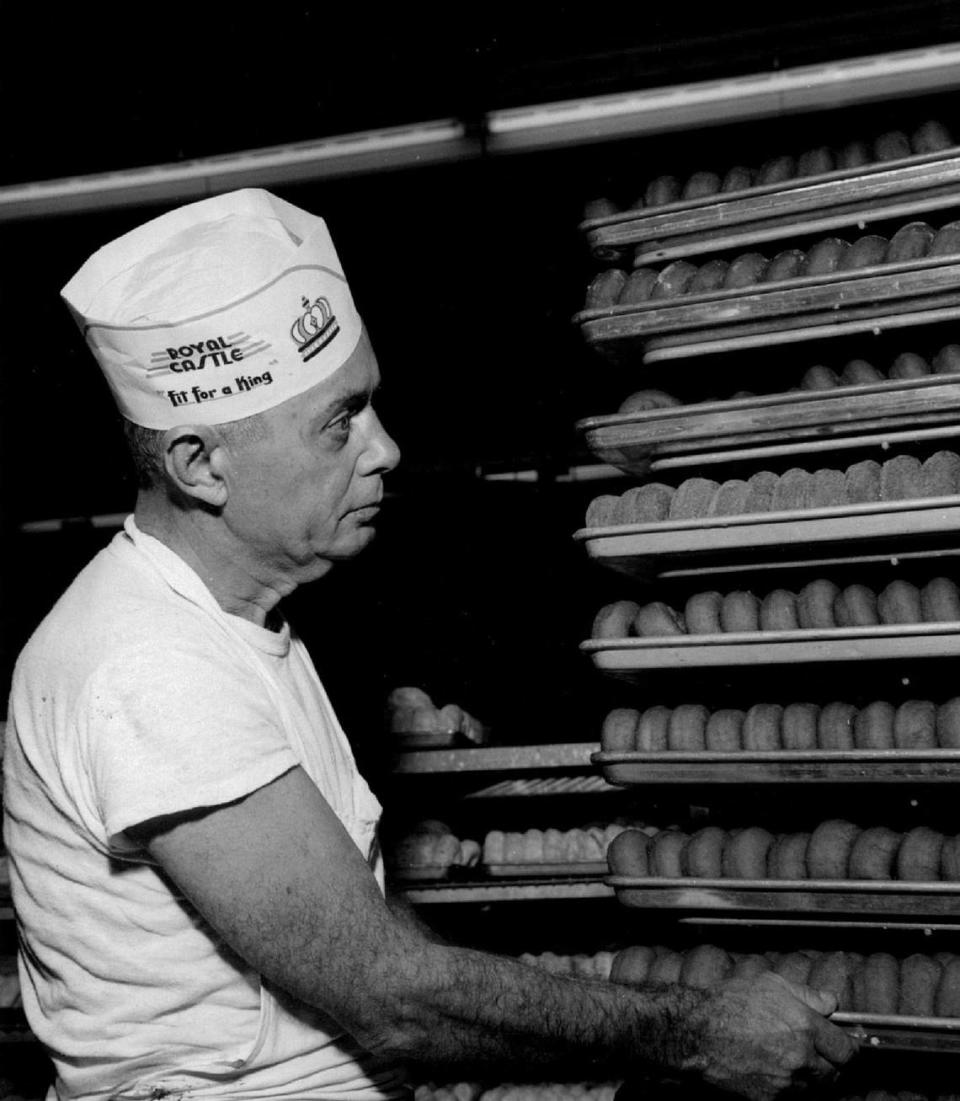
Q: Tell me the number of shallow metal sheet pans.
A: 8